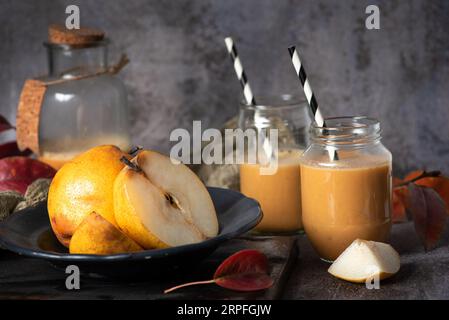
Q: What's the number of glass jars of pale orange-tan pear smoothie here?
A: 2